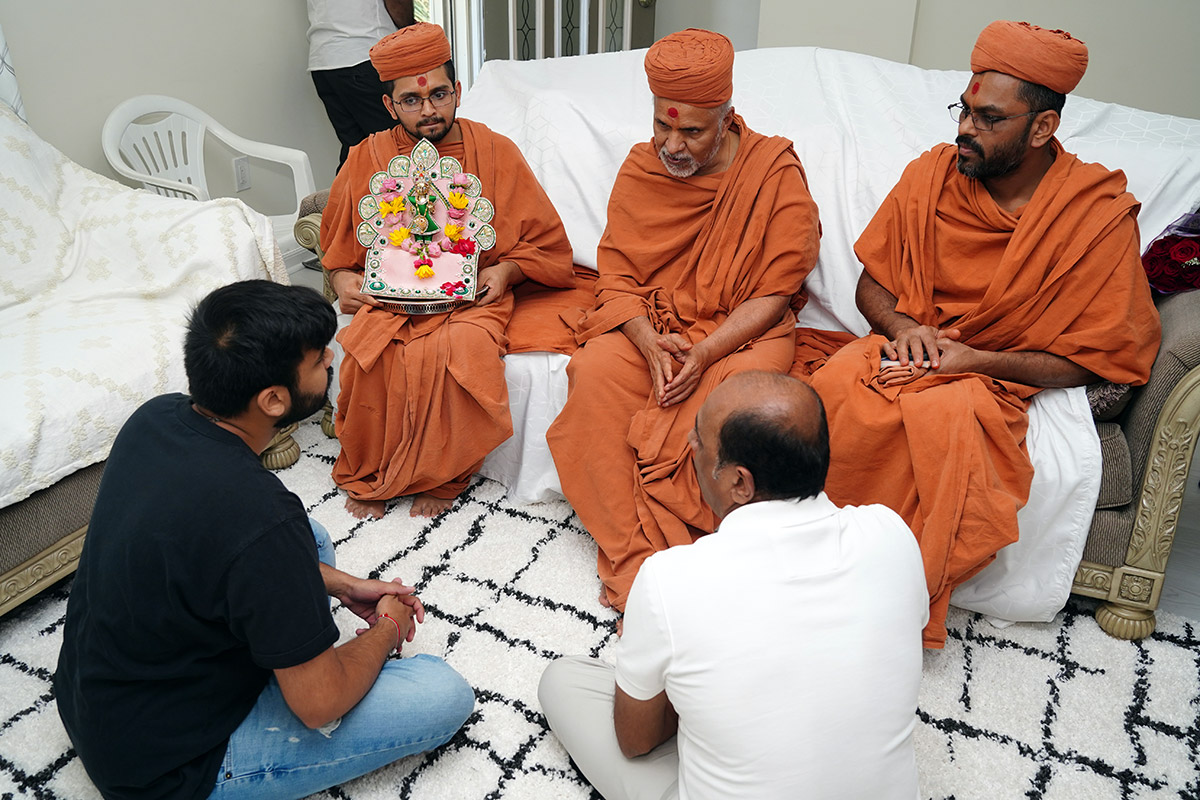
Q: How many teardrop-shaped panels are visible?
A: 9